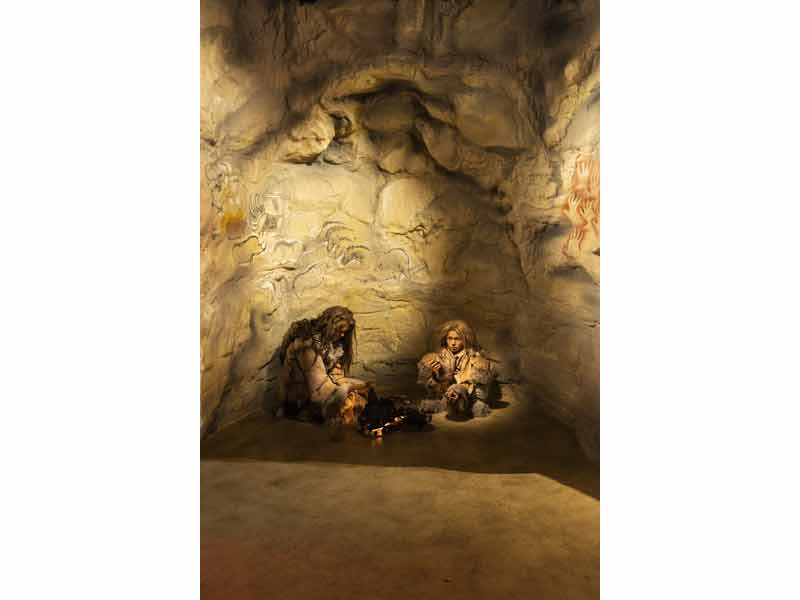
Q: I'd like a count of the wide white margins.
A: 2